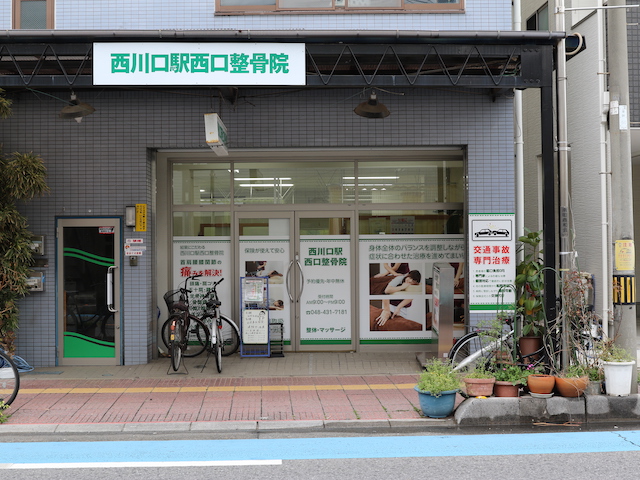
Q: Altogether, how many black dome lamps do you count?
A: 2